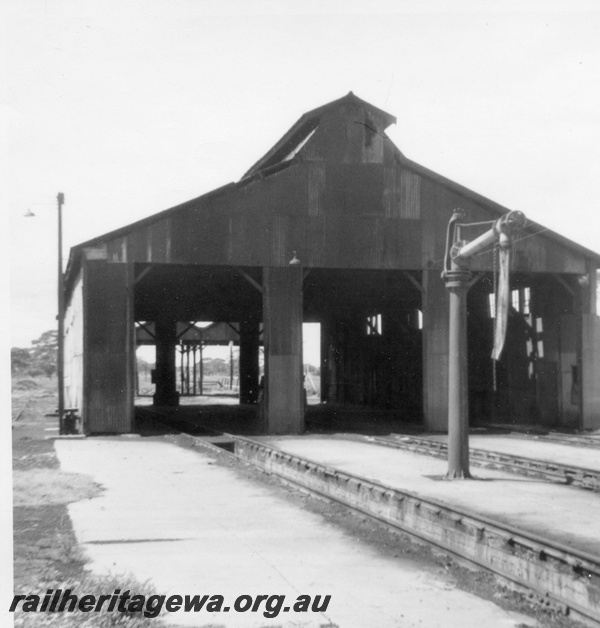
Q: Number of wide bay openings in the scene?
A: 3